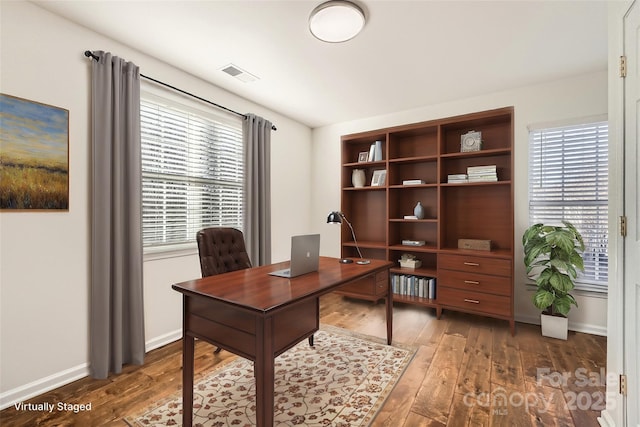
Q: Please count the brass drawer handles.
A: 3